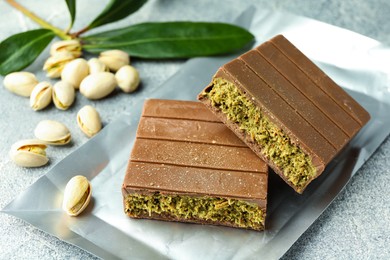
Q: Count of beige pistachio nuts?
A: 14